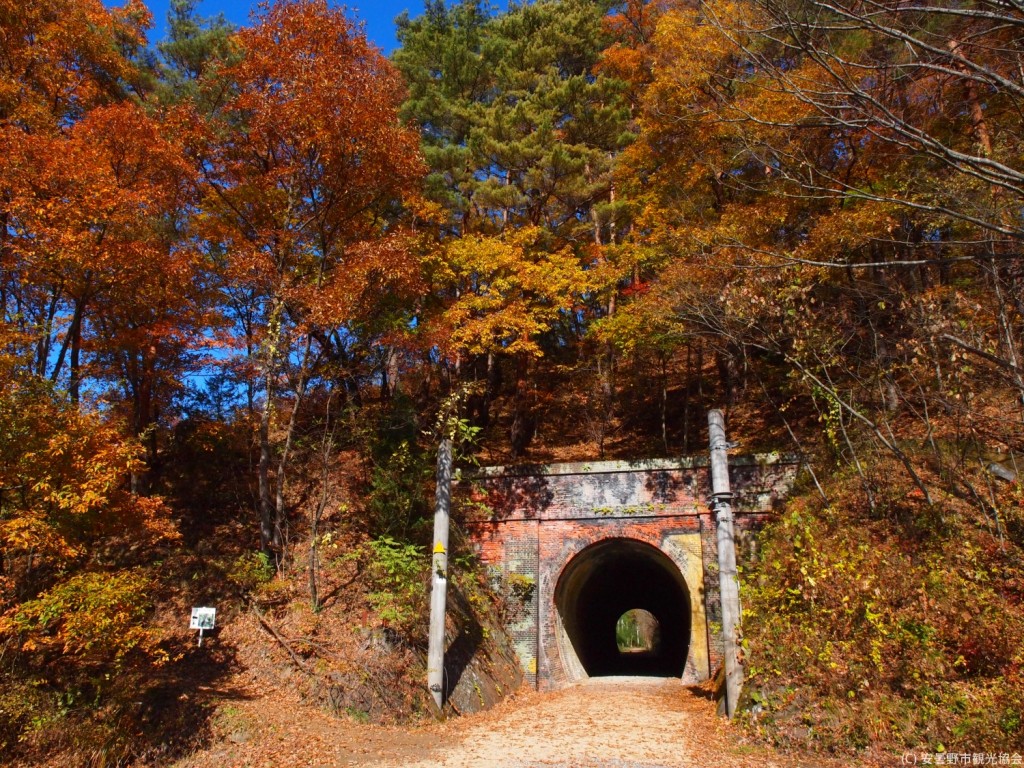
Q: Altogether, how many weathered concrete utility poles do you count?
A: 2